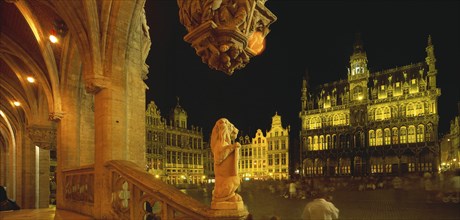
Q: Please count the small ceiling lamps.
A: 3